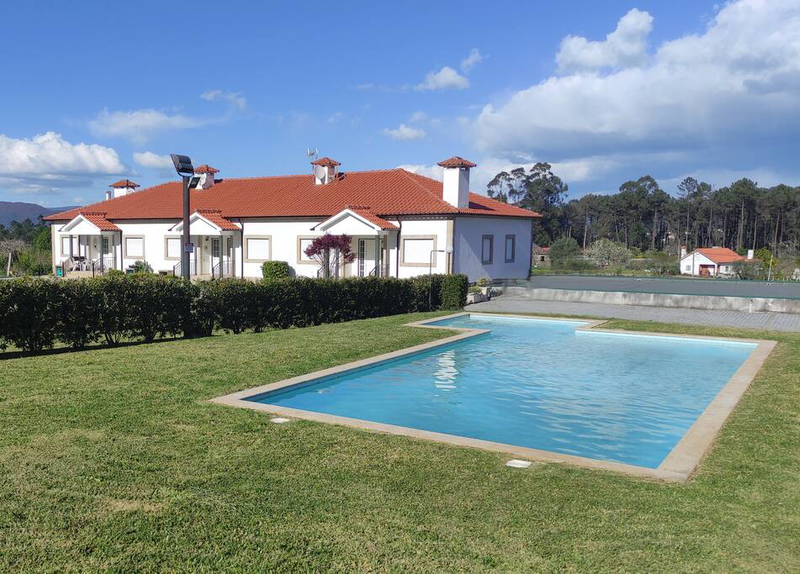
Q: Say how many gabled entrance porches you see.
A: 3